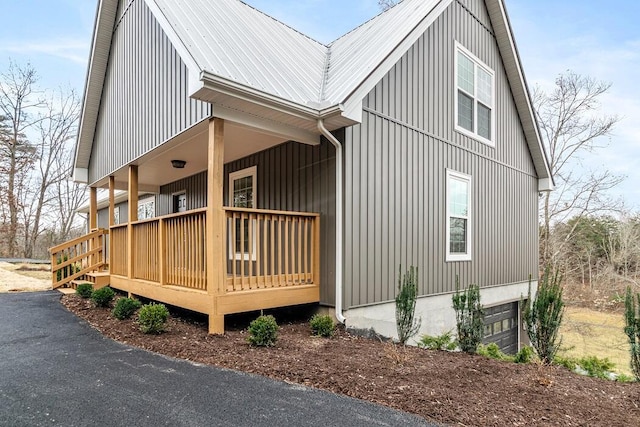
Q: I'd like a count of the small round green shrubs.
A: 6